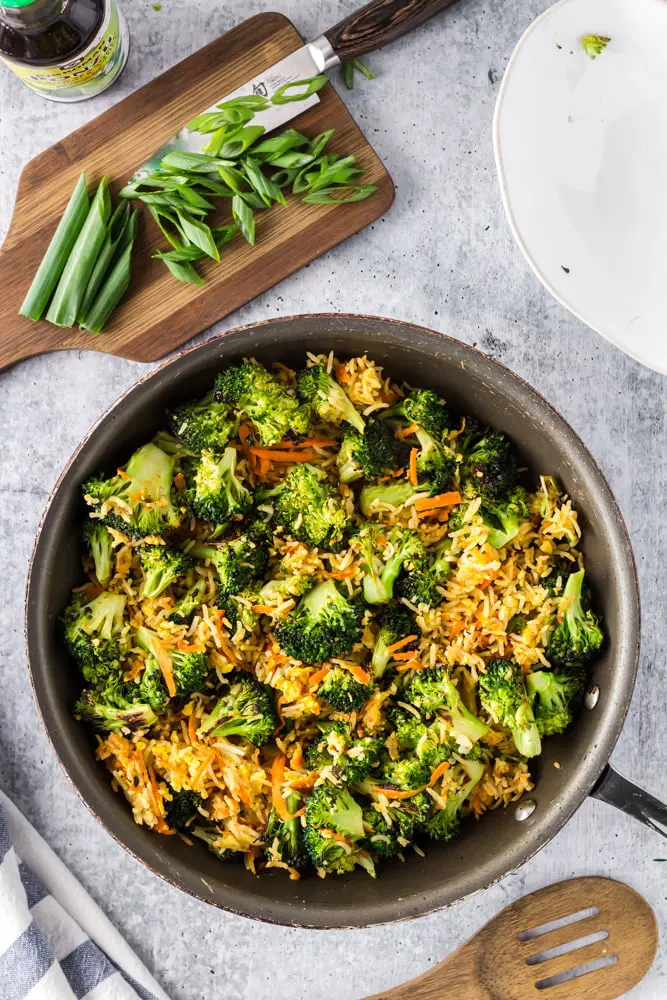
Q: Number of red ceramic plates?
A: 0